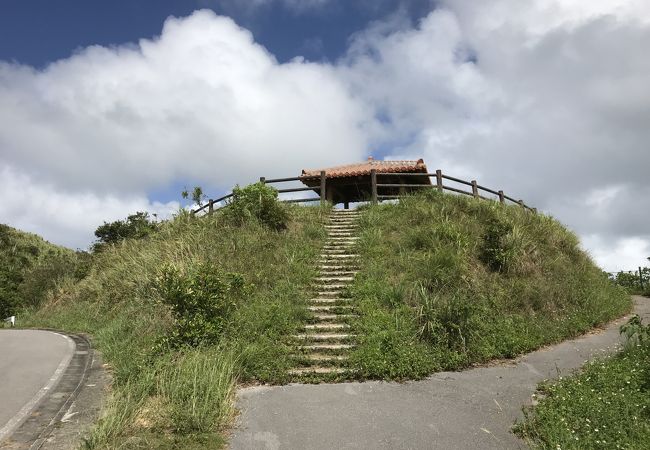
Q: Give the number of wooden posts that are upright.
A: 10